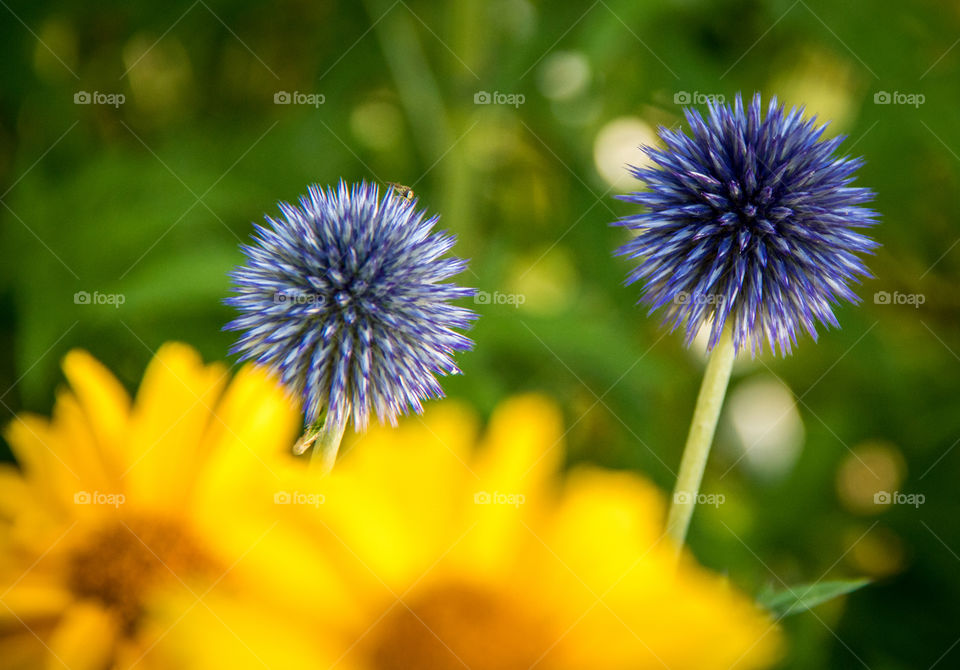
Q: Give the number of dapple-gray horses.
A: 0